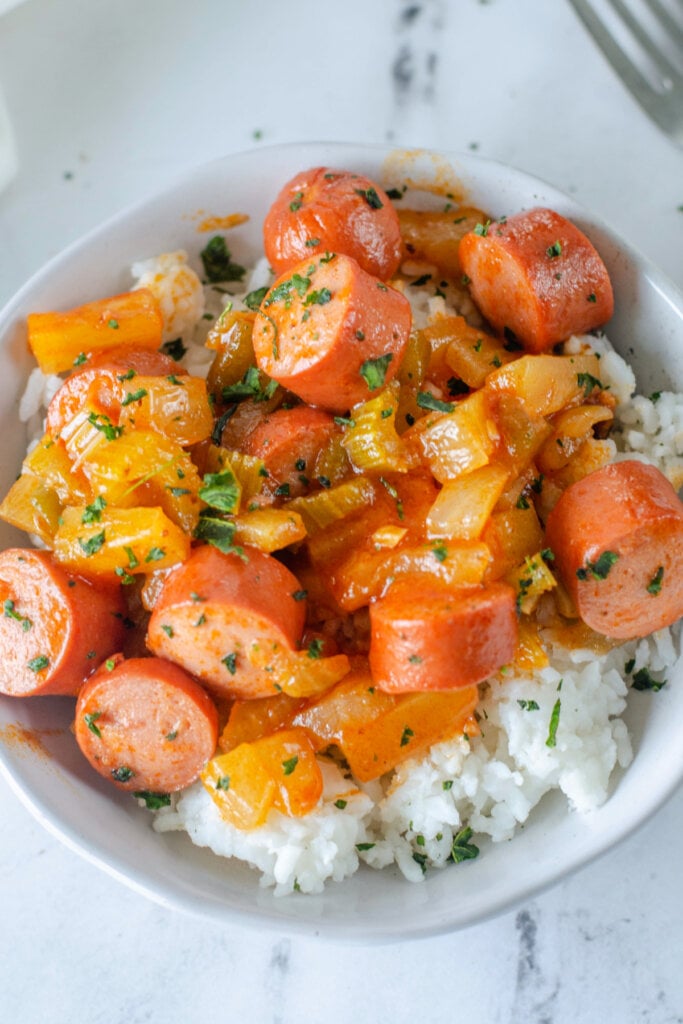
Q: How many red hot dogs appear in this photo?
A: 10